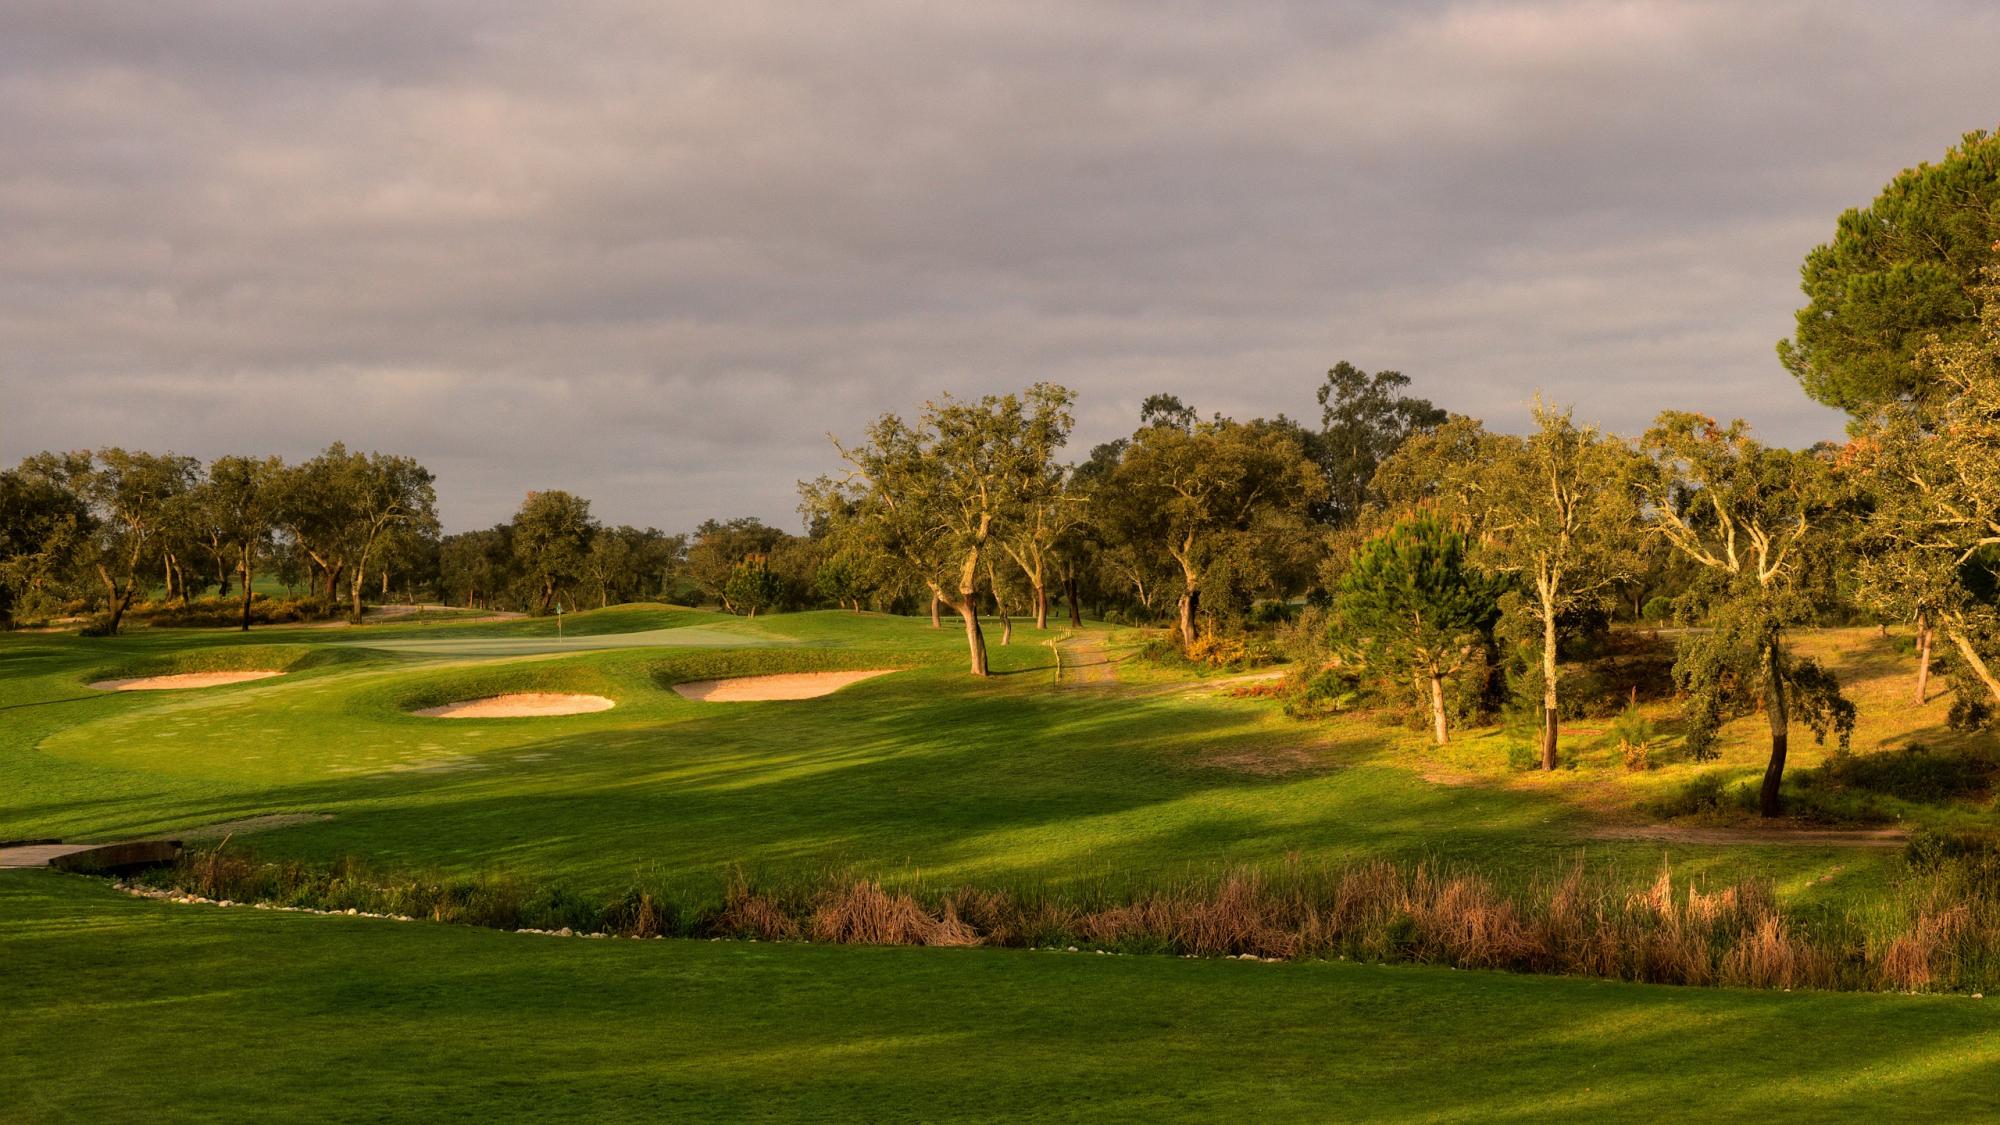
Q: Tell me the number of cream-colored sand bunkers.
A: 3